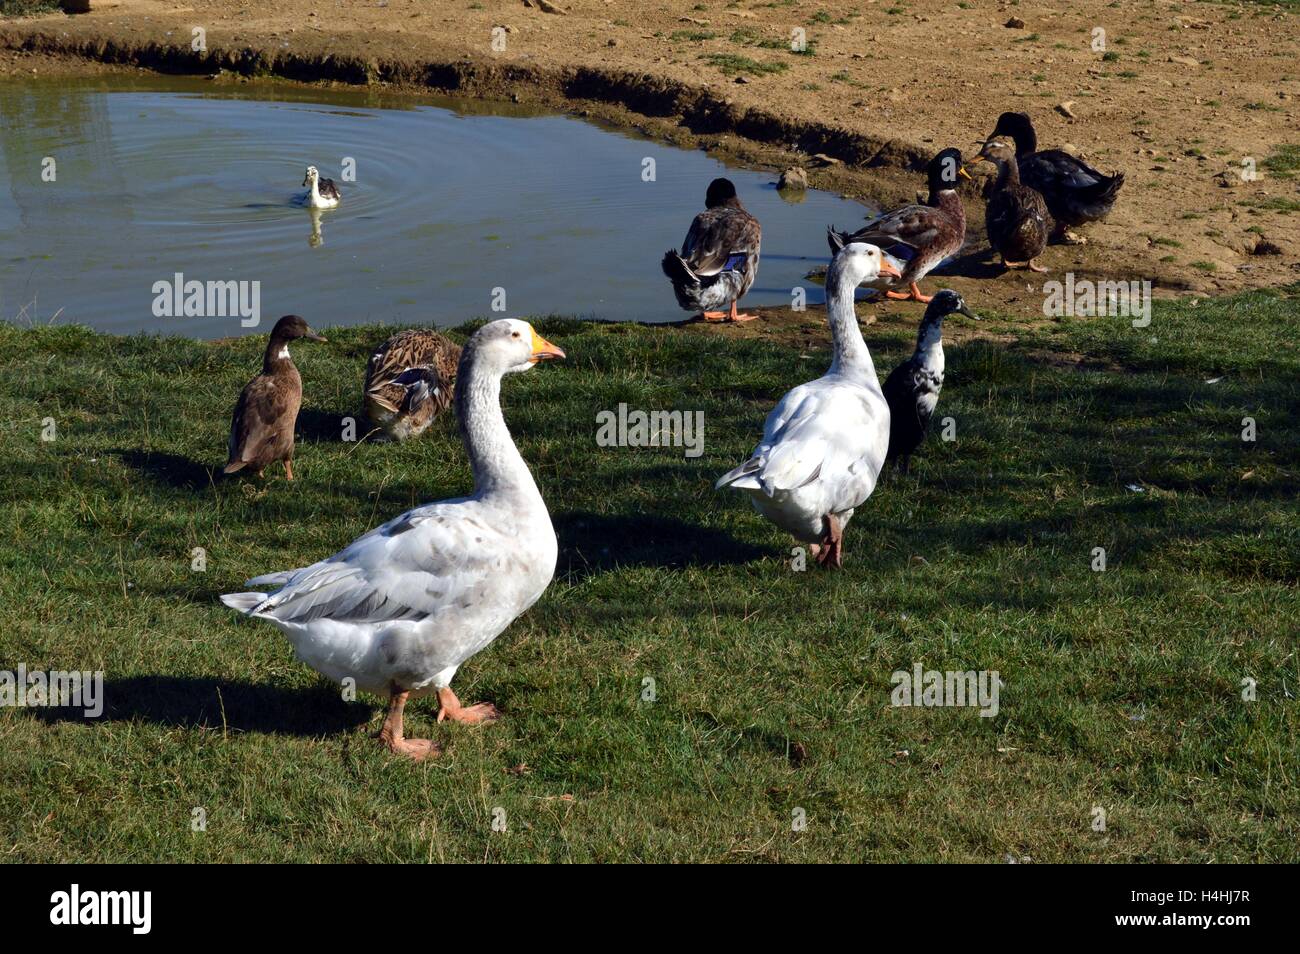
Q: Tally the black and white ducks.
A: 2